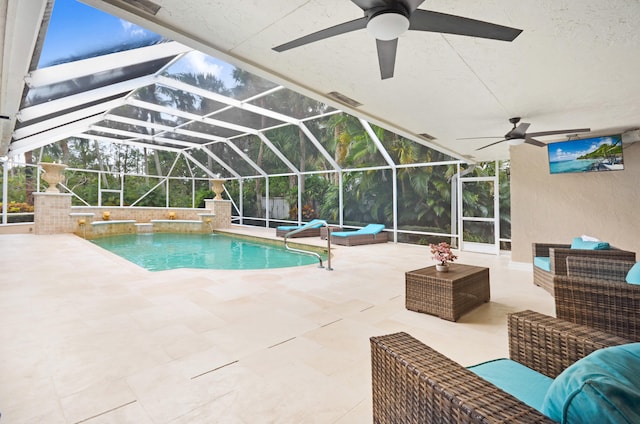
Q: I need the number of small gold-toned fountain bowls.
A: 4